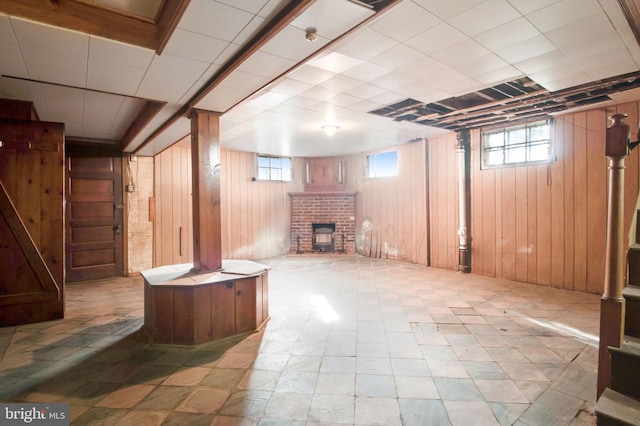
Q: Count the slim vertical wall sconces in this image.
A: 2